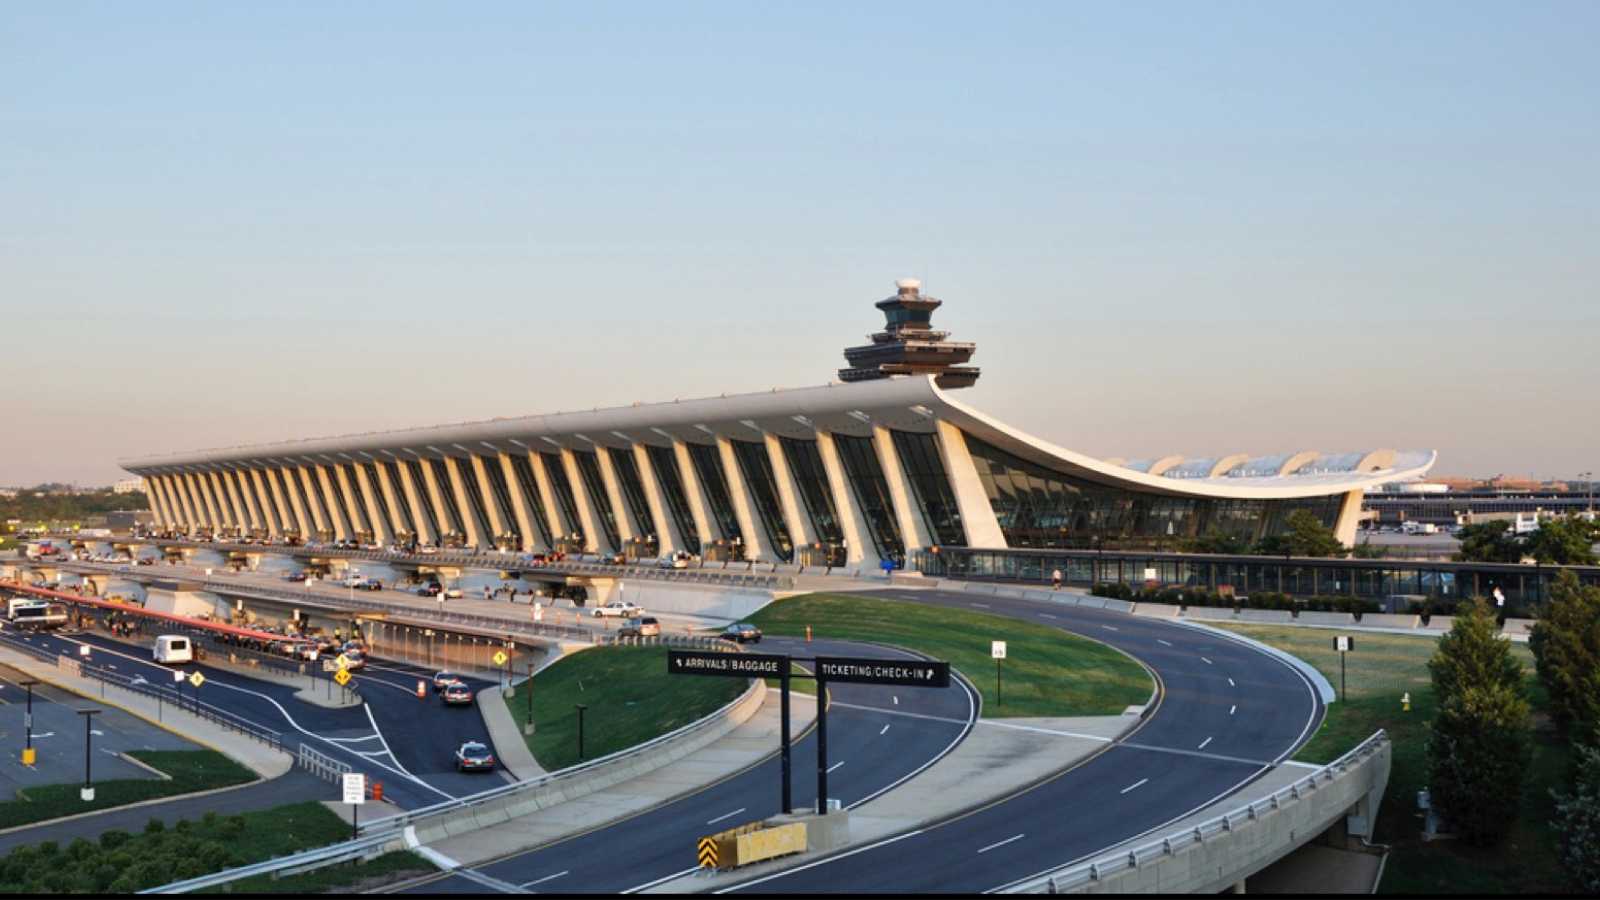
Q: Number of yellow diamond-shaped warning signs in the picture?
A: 4